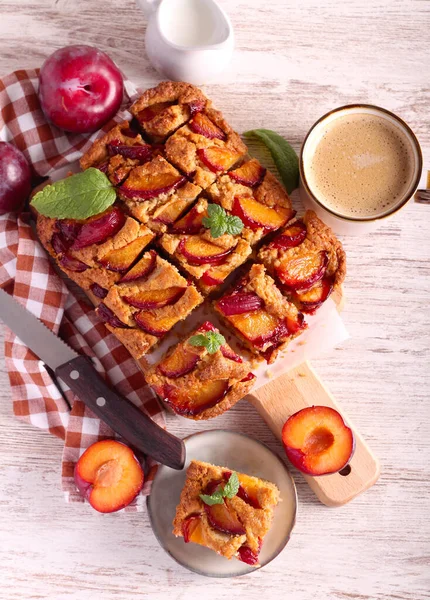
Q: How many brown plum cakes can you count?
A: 12